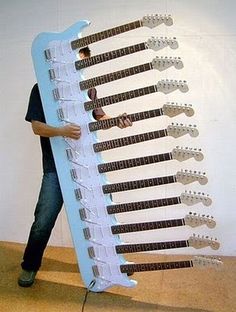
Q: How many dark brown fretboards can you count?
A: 12